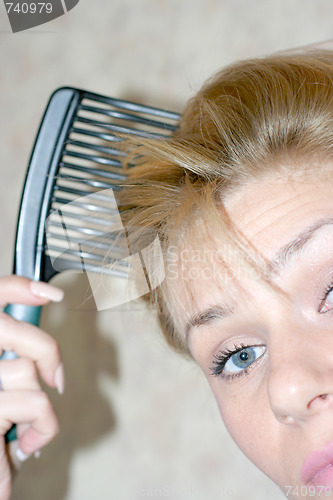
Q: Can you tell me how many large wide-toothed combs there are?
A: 1